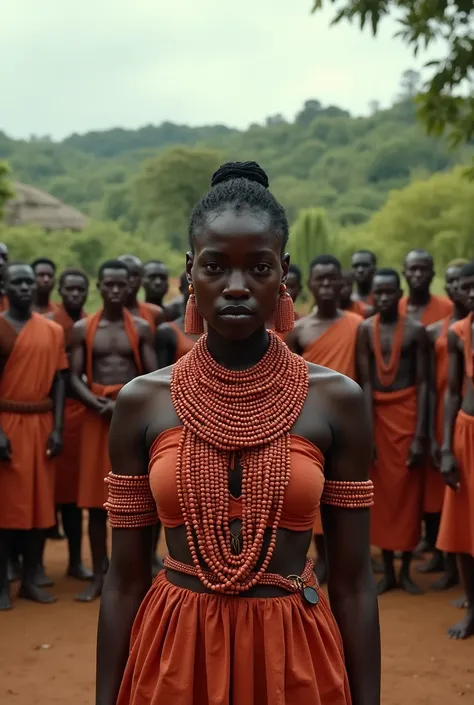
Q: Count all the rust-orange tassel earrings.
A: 2